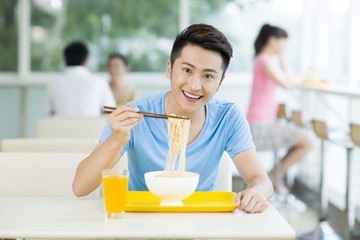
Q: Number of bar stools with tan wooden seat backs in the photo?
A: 4